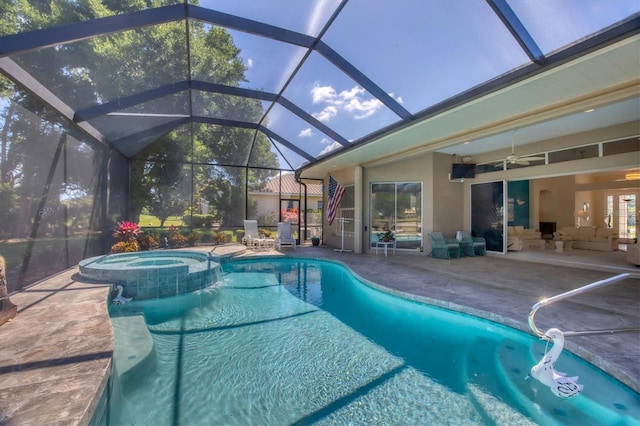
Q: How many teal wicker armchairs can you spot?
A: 2